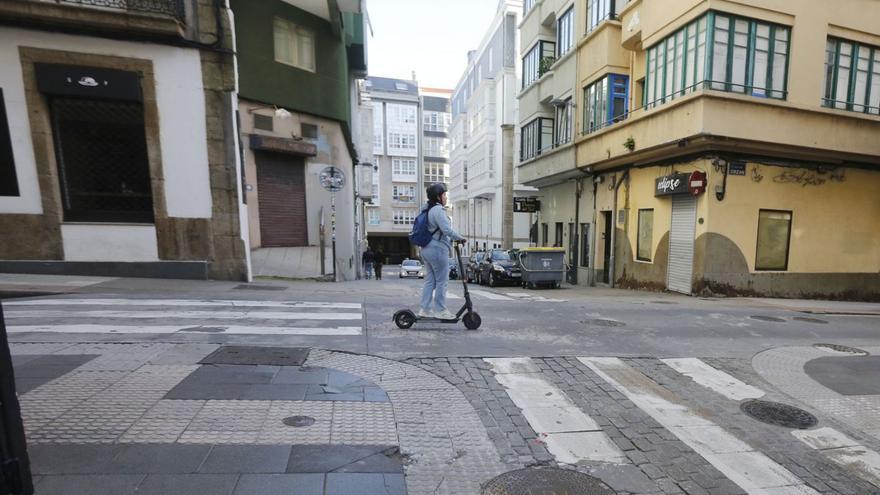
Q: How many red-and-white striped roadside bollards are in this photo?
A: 0